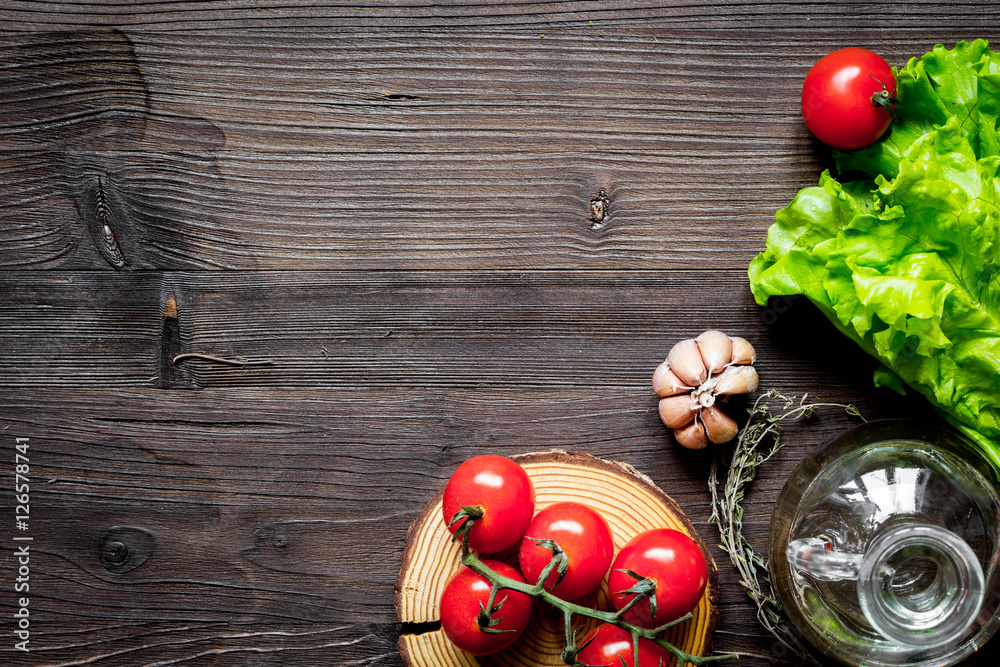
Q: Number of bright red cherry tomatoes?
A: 6